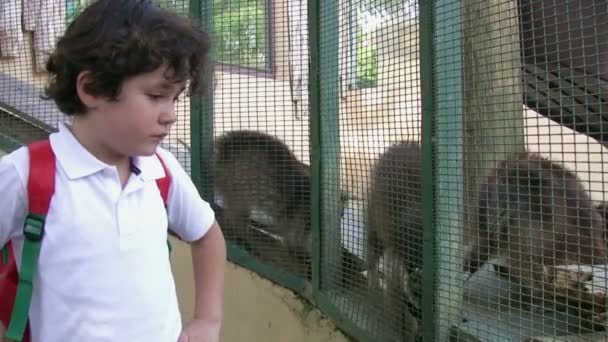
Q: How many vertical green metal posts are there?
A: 3